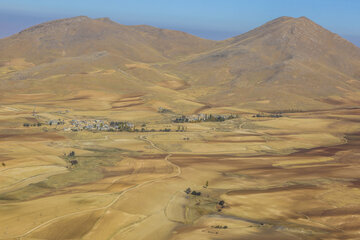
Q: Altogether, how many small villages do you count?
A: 2